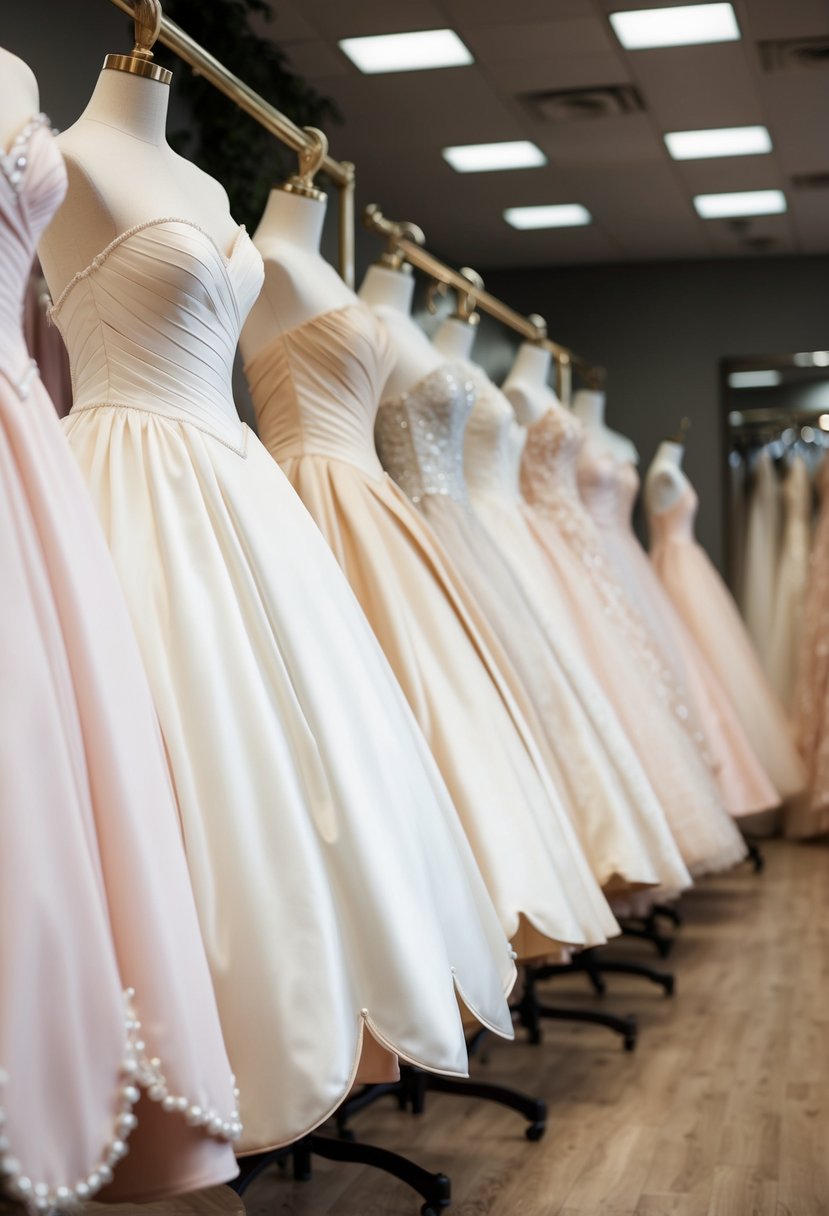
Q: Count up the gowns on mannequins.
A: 8